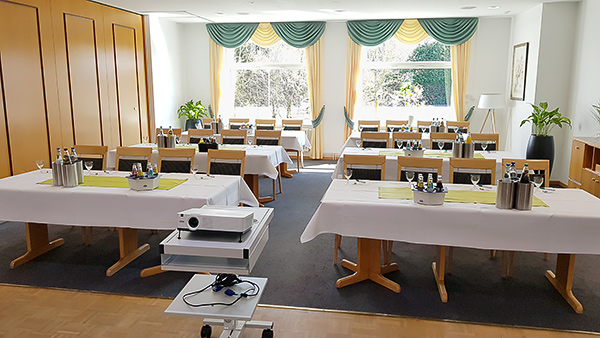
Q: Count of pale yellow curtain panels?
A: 4